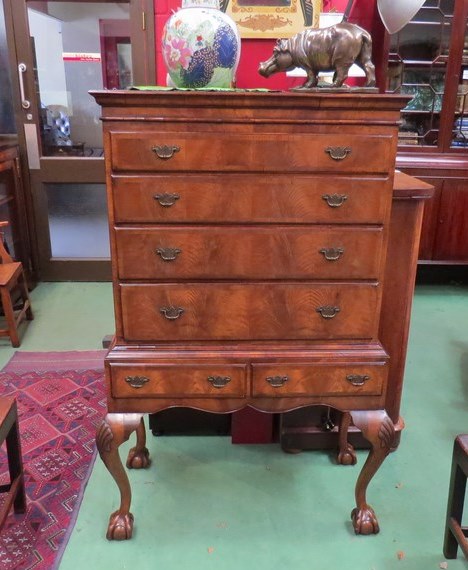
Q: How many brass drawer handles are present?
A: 12